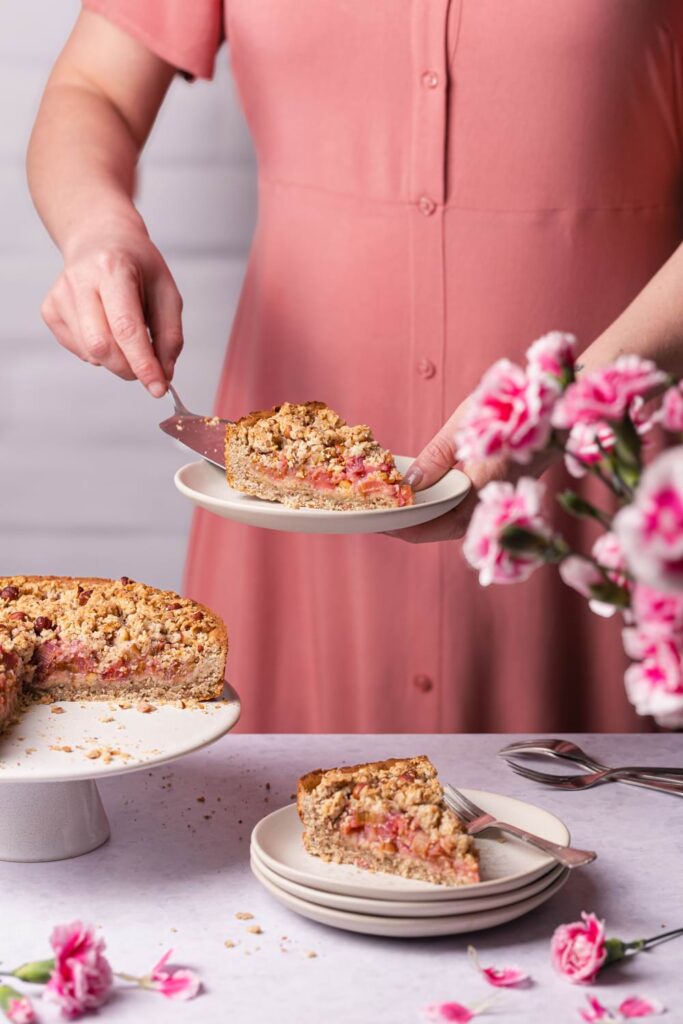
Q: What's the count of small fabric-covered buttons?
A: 4